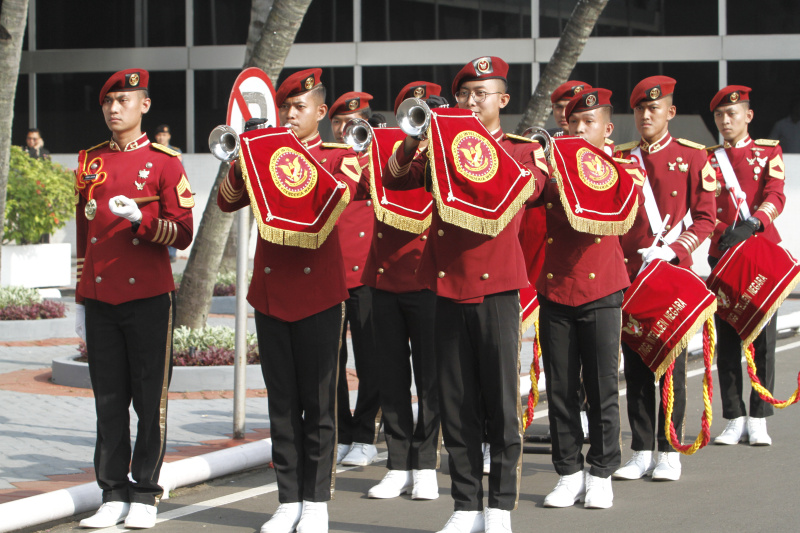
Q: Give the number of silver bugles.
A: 4